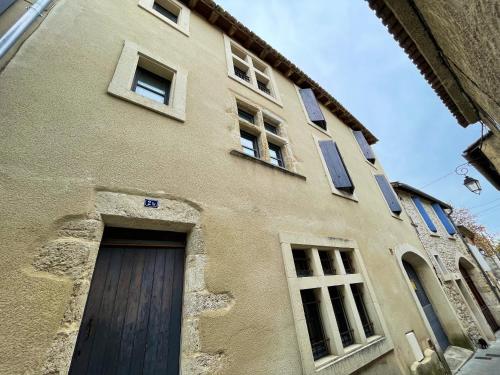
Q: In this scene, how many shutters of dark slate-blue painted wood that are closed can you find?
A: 4